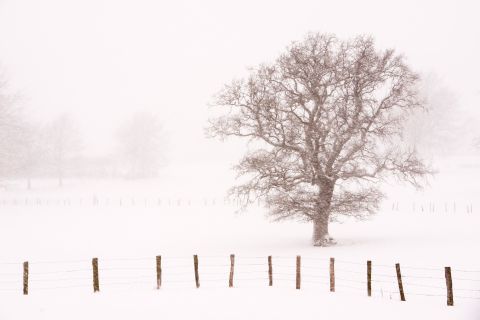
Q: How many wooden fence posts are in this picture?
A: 11